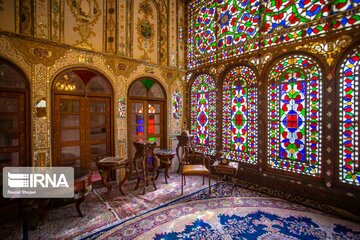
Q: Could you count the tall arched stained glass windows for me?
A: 4